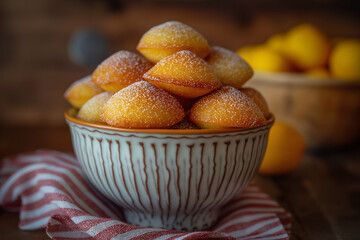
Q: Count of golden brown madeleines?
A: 9